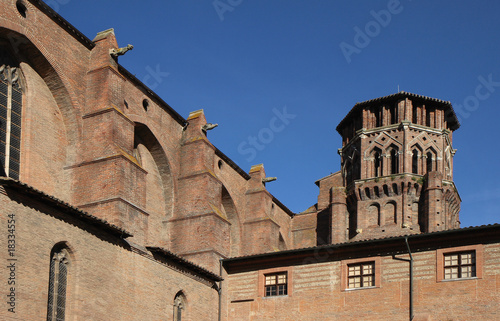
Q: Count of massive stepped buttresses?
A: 3